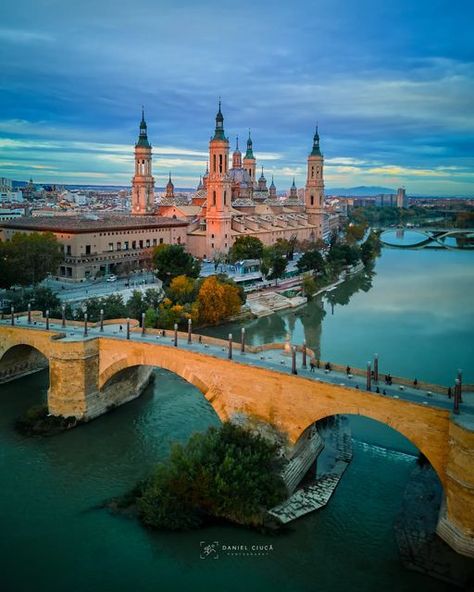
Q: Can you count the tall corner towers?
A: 4